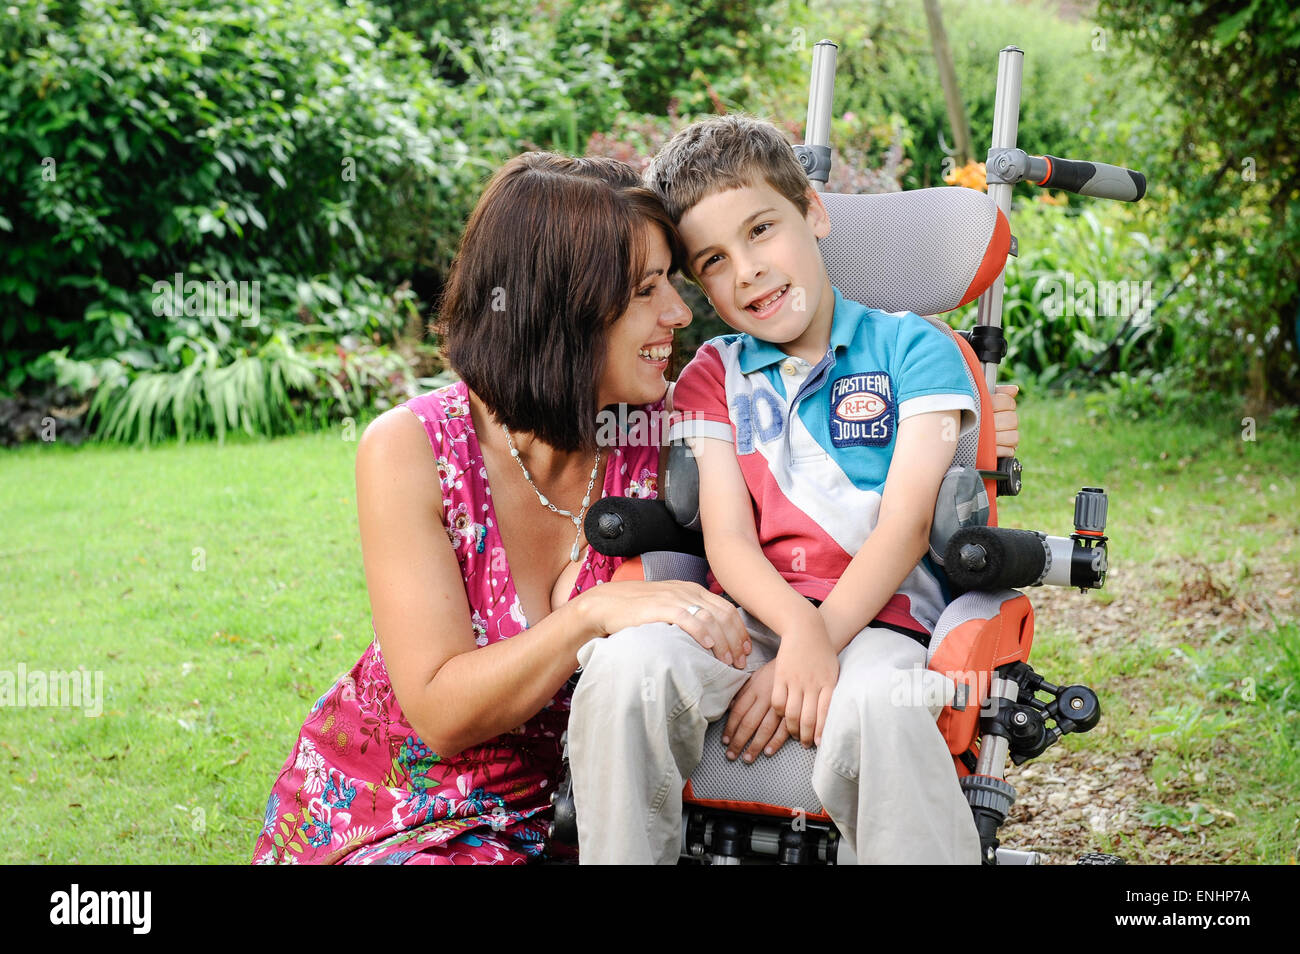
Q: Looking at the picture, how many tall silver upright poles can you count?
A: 2